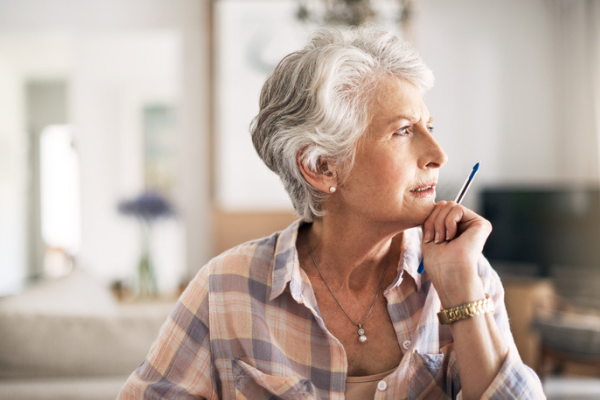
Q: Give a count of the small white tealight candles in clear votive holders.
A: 0